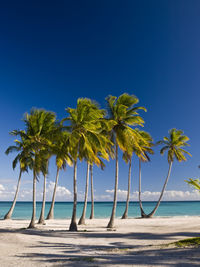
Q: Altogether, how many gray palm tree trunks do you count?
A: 11